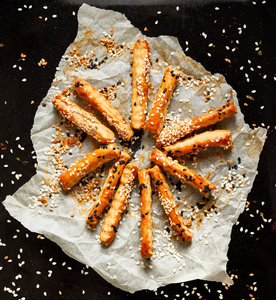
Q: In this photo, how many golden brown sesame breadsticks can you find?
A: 12